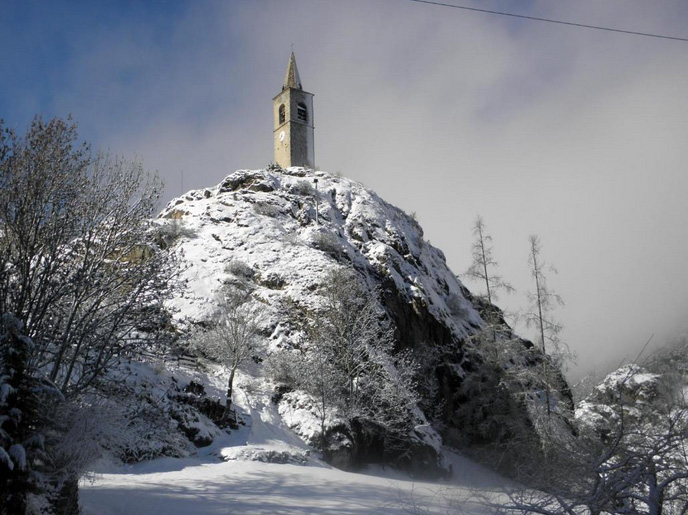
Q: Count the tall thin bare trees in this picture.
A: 2